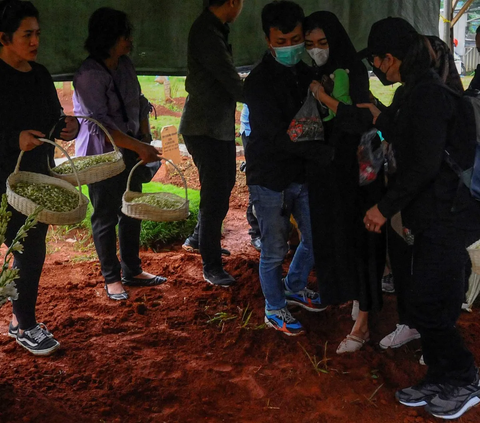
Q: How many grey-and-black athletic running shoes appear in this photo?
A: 2